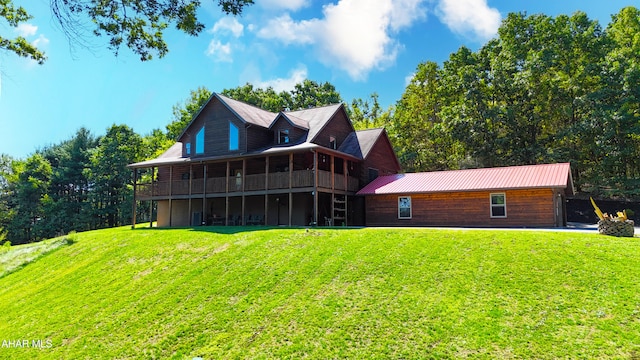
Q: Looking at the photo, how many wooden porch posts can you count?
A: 12